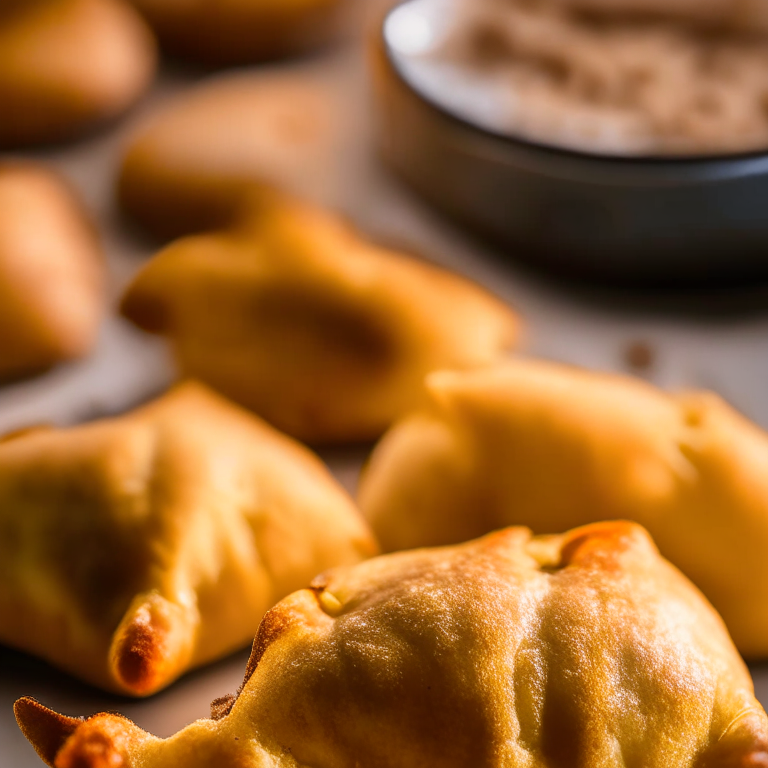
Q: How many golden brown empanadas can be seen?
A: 8